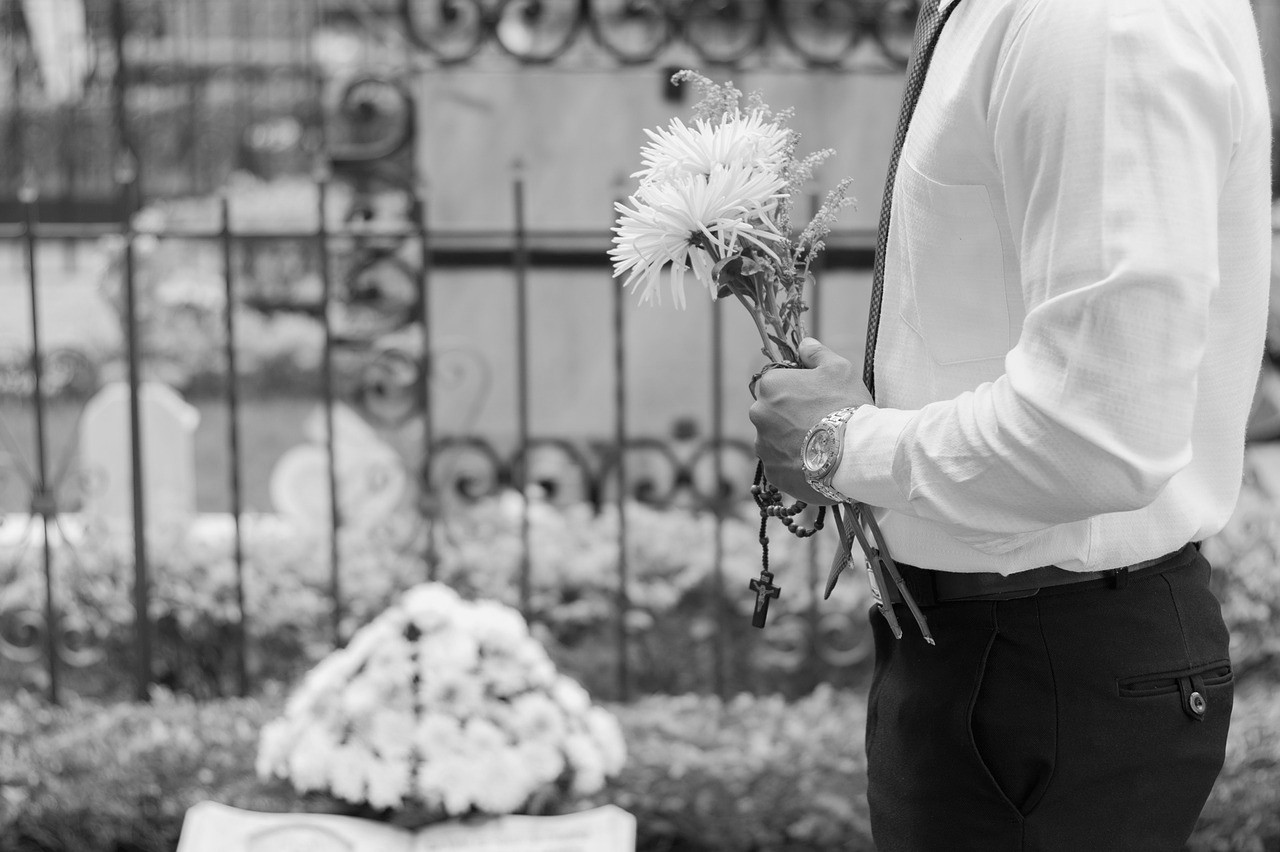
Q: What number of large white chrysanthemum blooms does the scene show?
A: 2